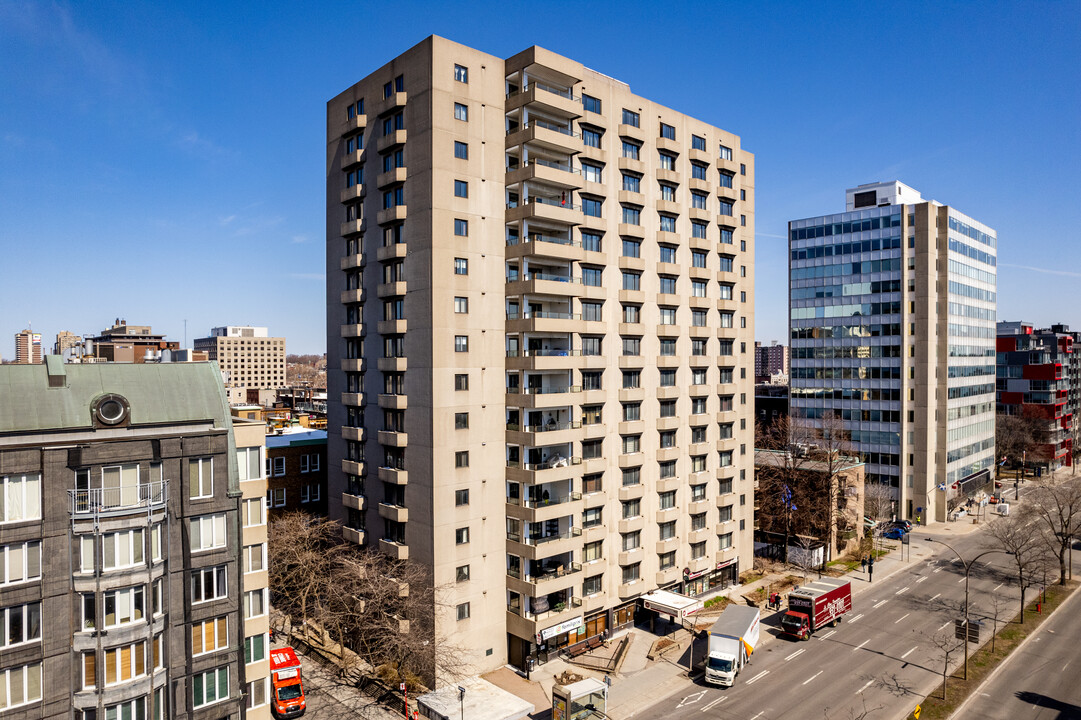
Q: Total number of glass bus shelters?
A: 1